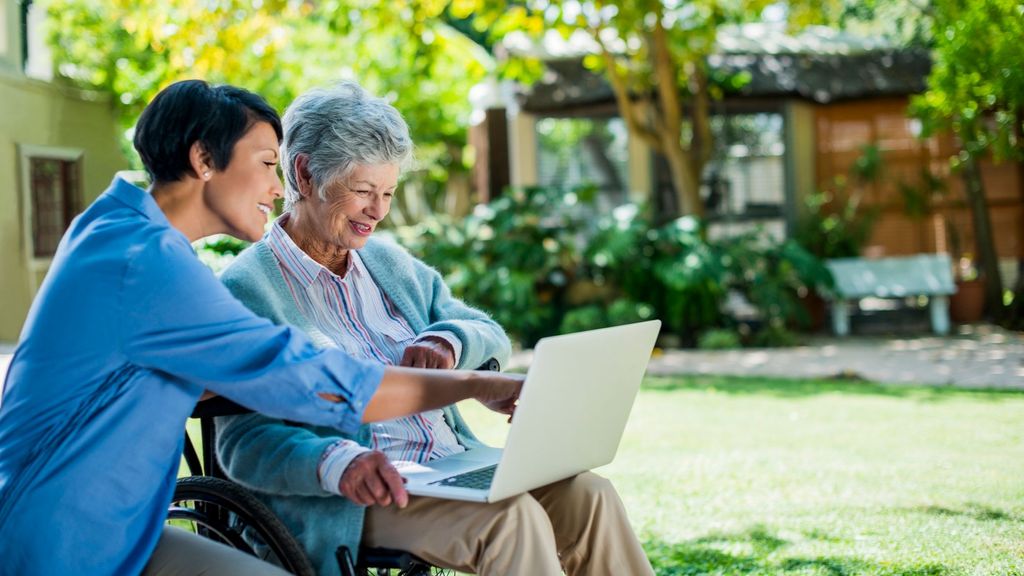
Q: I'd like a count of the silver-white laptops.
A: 1